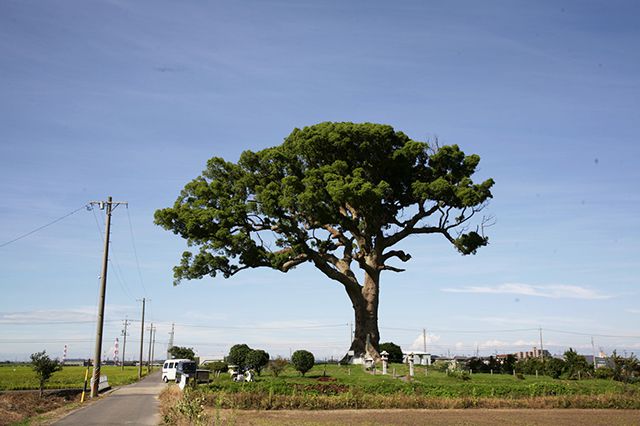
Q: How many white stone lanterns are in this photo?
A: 2